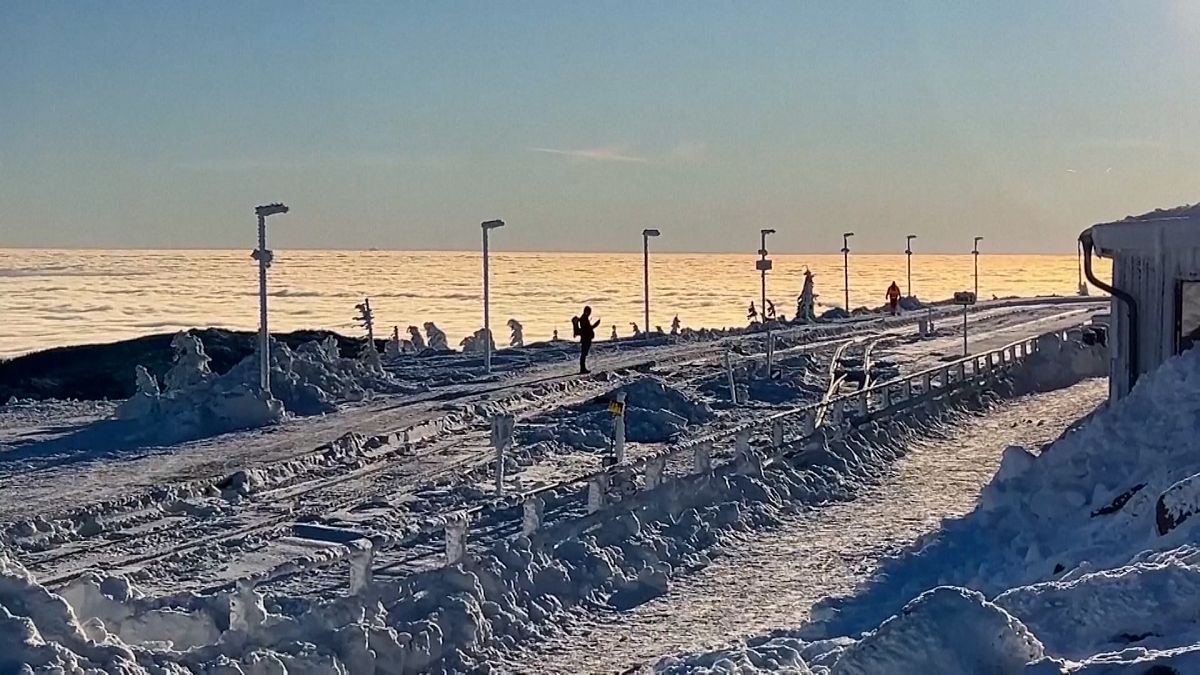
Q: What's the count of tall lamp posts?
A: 7